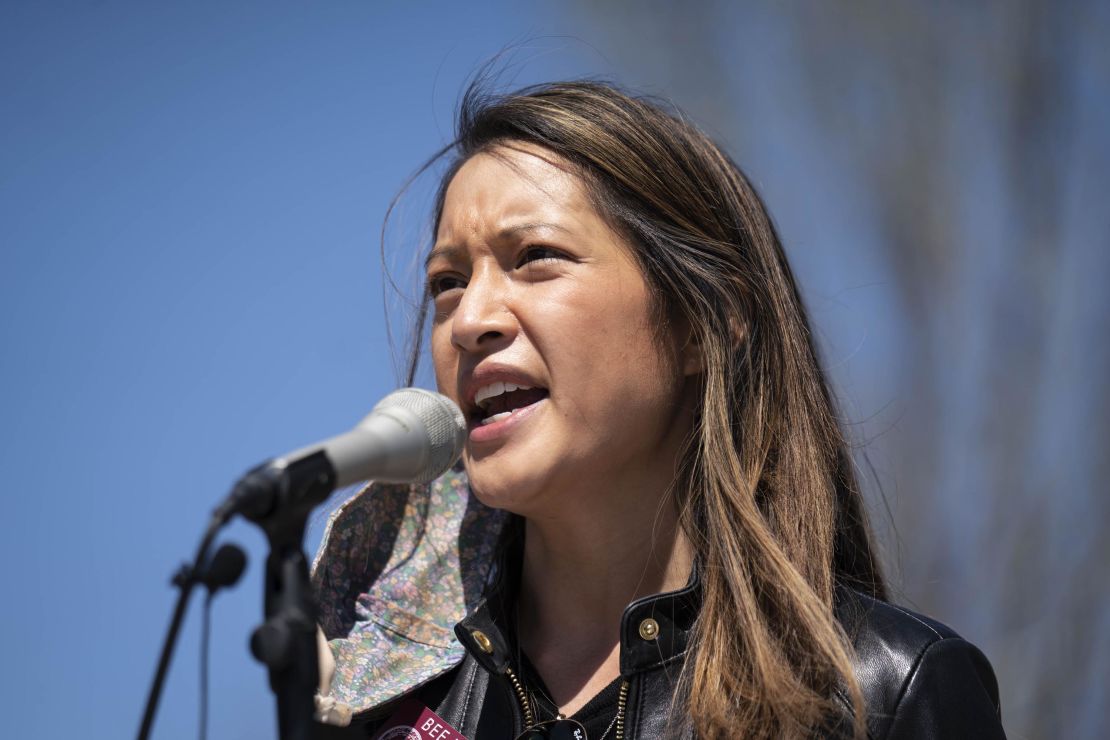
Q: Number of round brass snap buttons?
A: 2